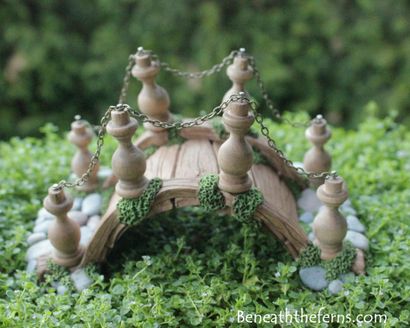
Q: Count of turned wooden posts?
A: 8